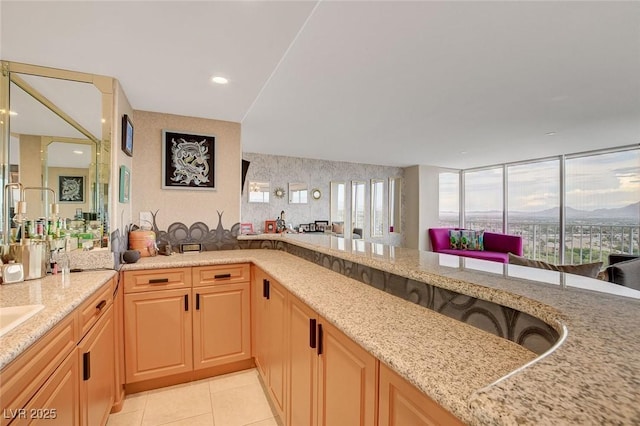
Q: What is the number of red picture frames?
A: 2